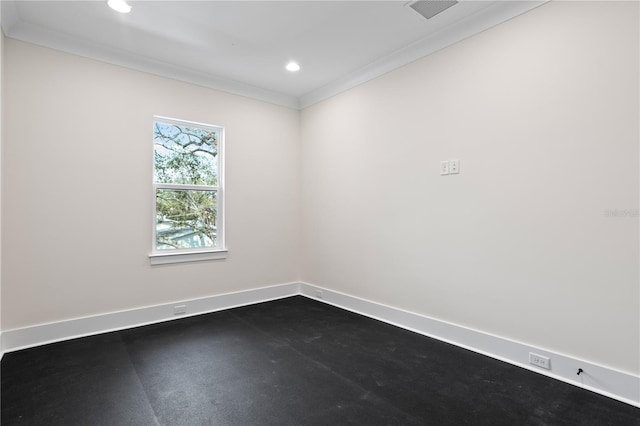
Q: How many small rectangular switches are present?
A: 2